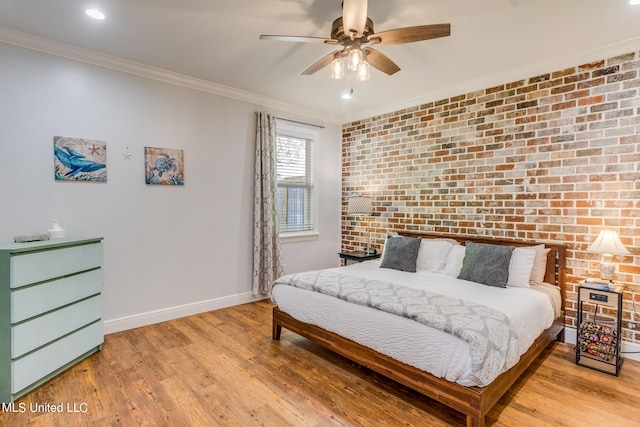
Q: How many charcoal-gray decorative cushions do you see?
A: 2